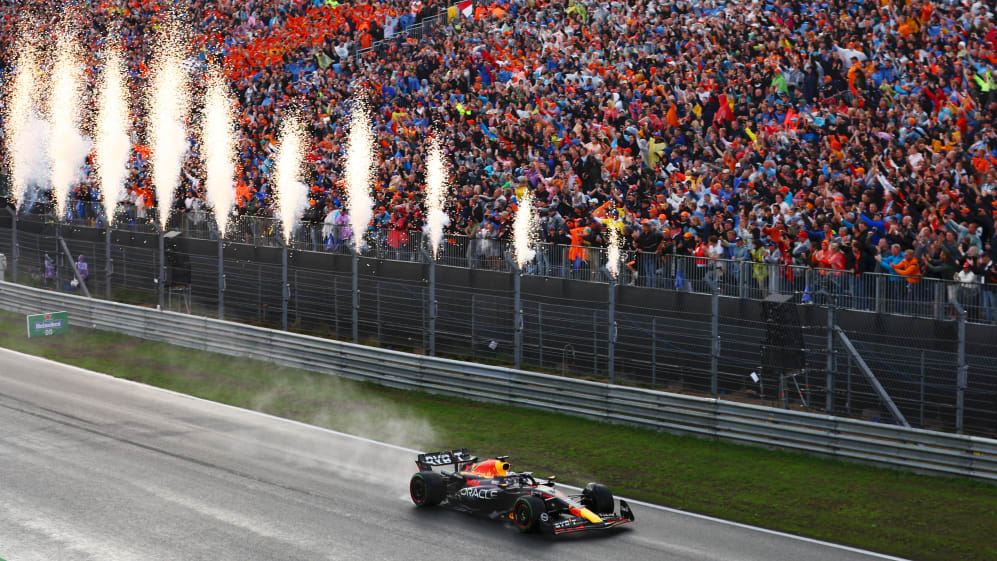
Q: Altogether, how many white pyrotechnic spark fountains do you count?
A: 10